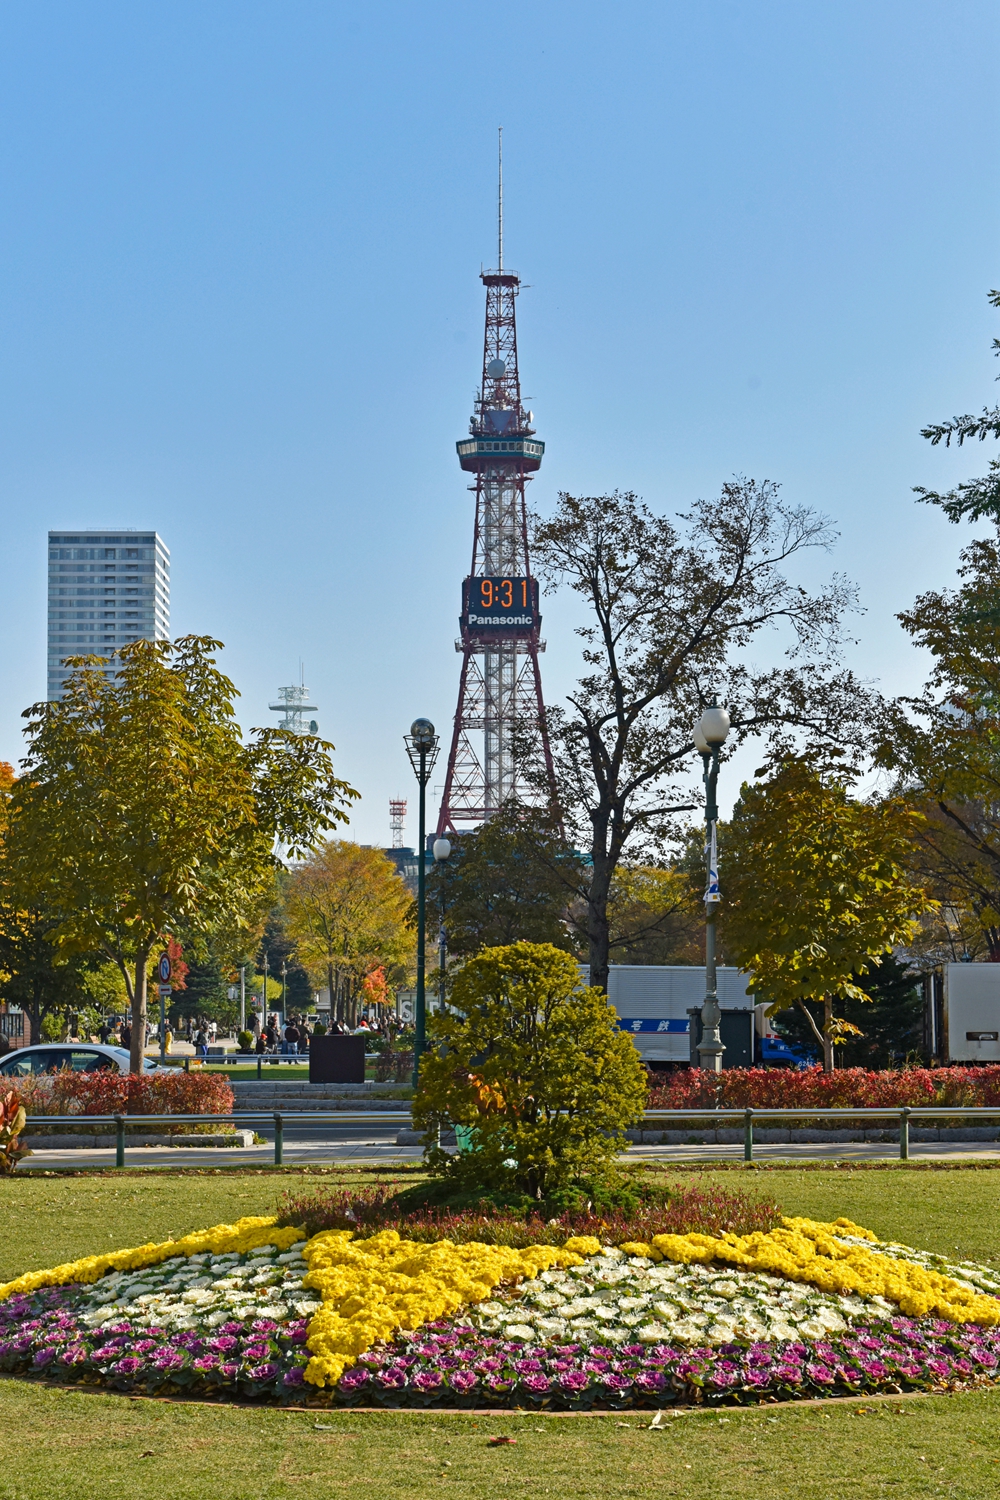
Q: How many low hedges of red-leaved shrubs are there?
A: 2